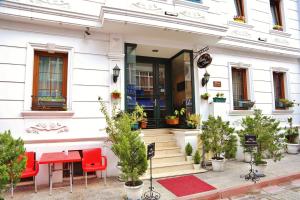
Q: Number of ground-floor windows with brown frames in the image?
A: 3